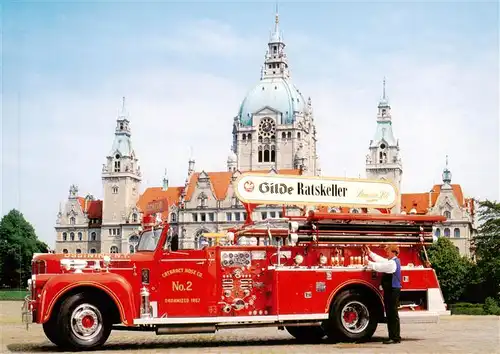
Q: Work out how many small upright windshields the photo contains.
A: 1